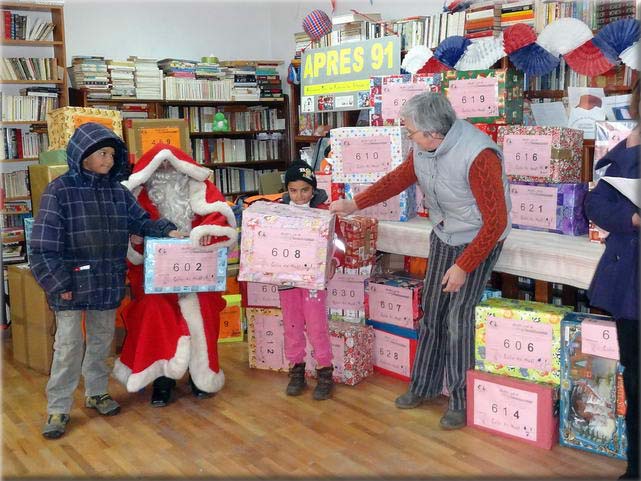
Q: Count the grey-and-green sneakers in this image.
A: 2